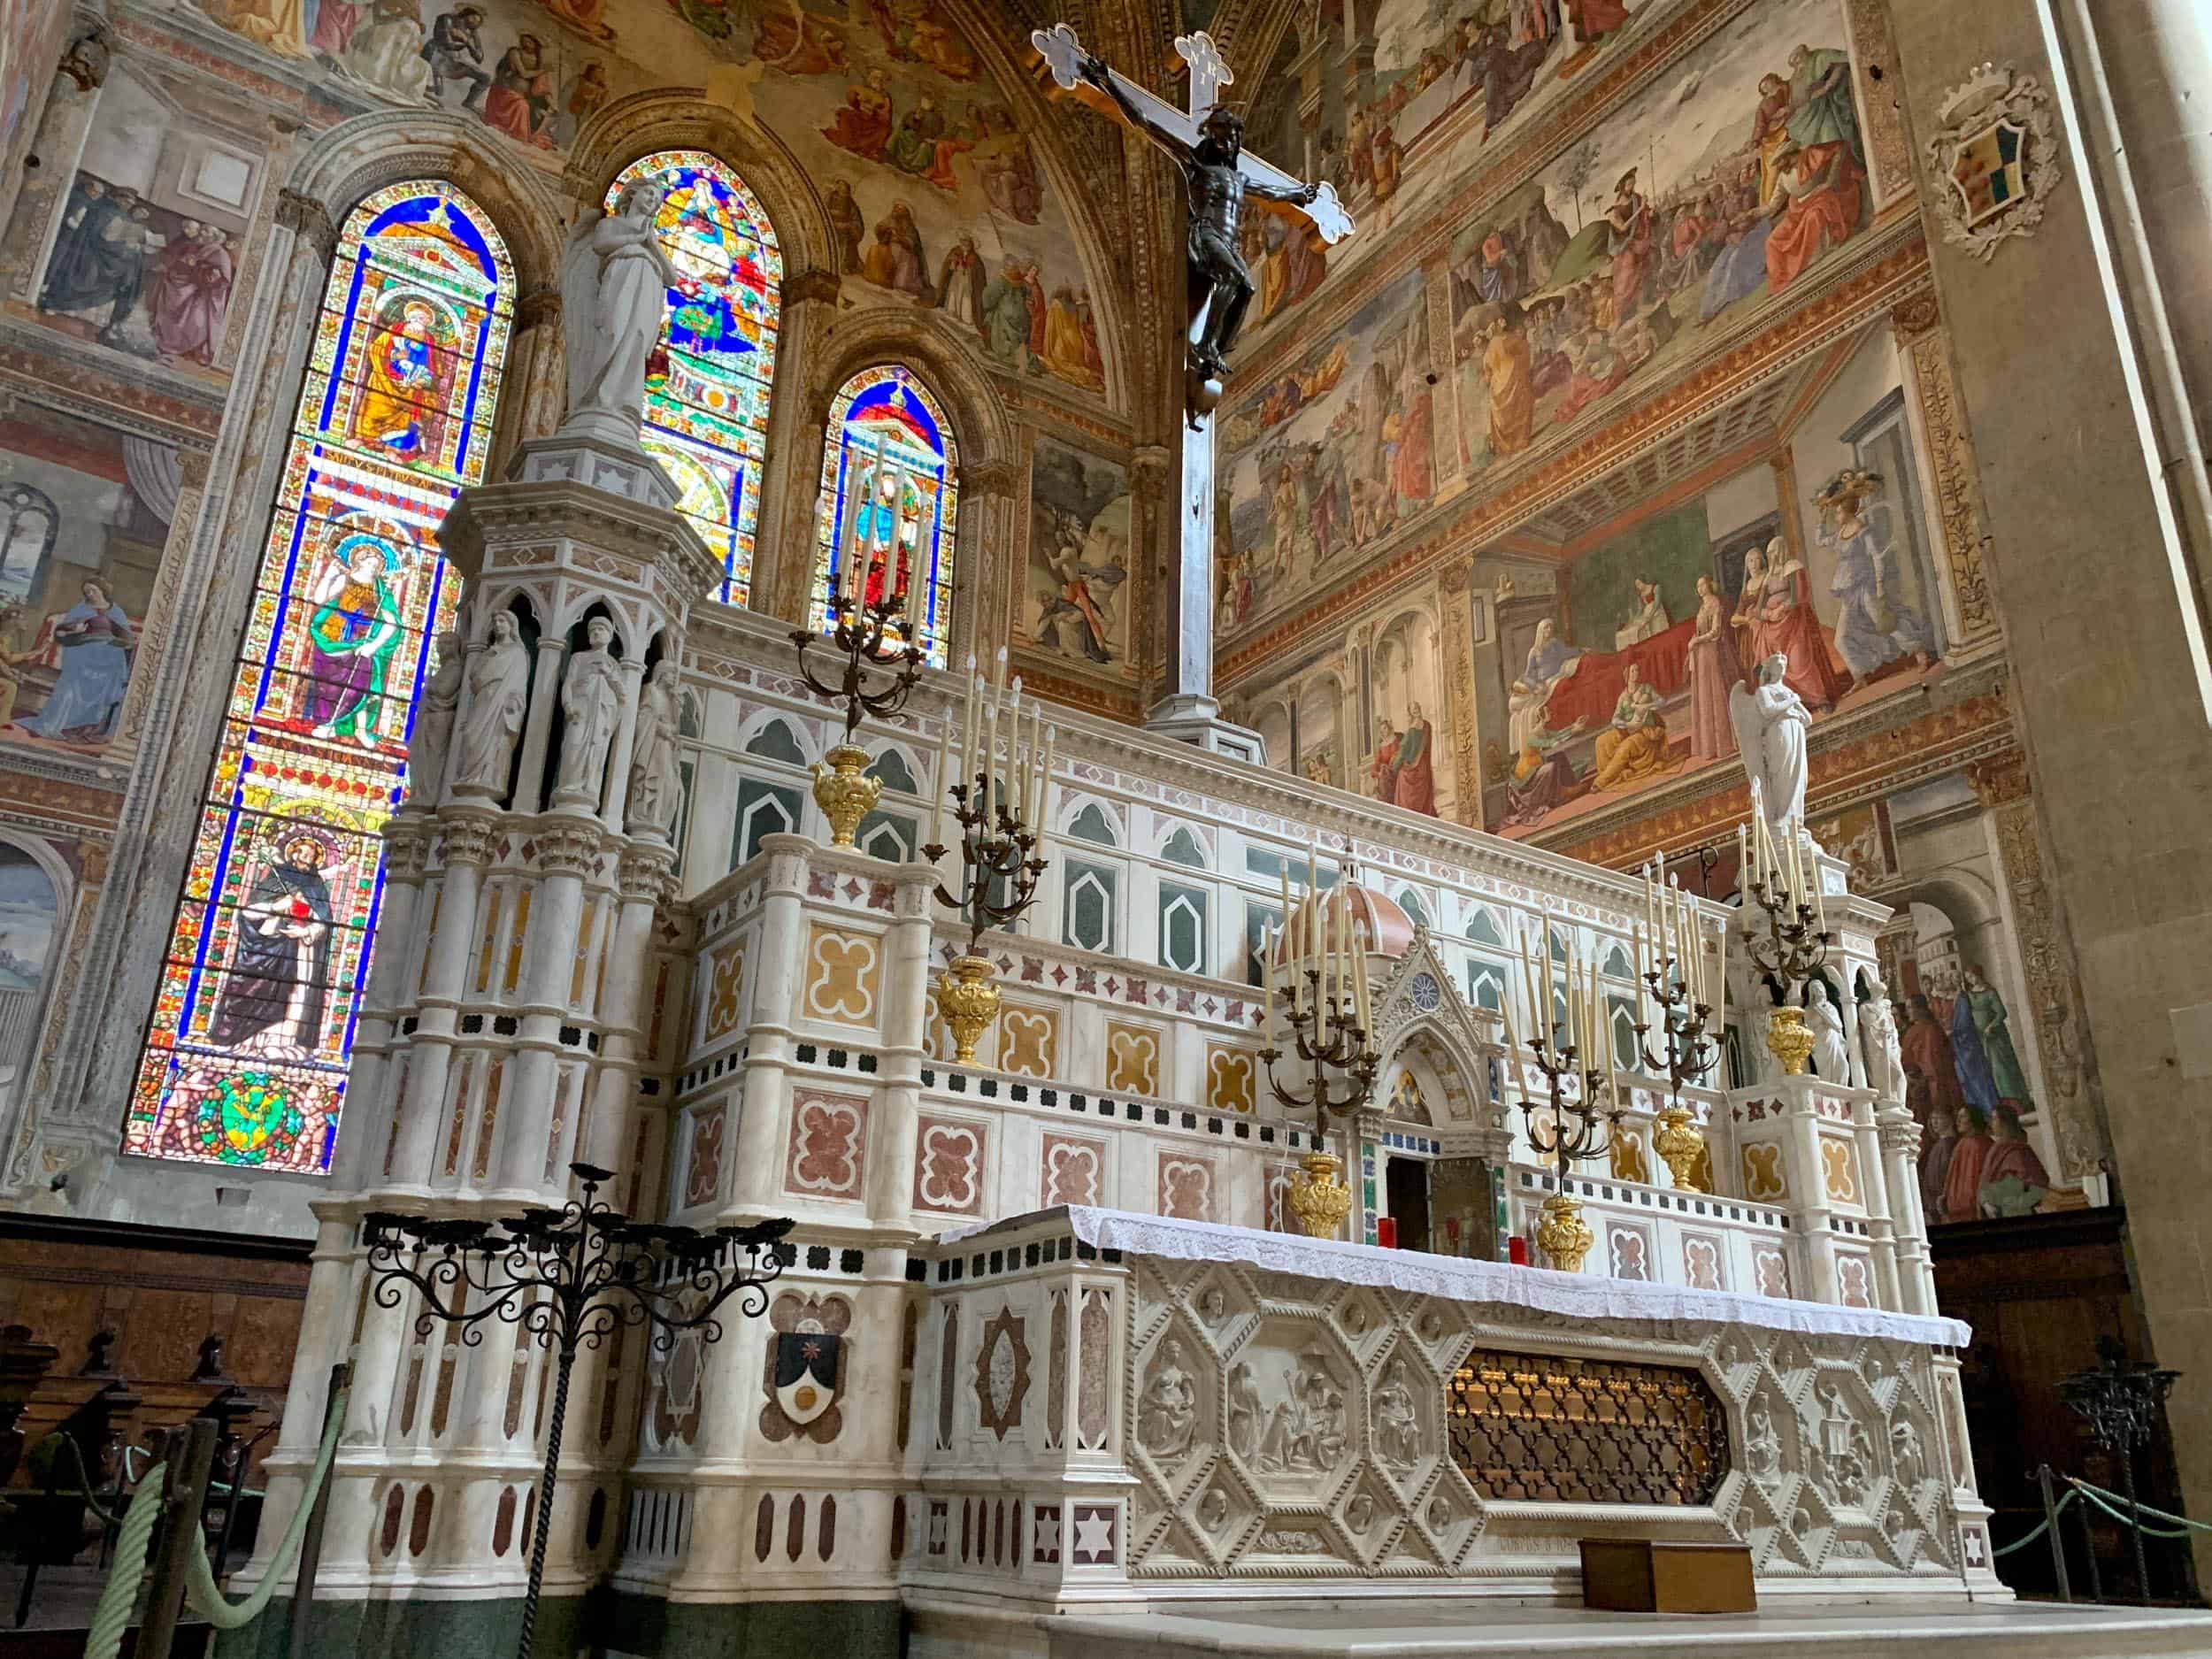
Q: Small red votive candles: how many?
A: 2